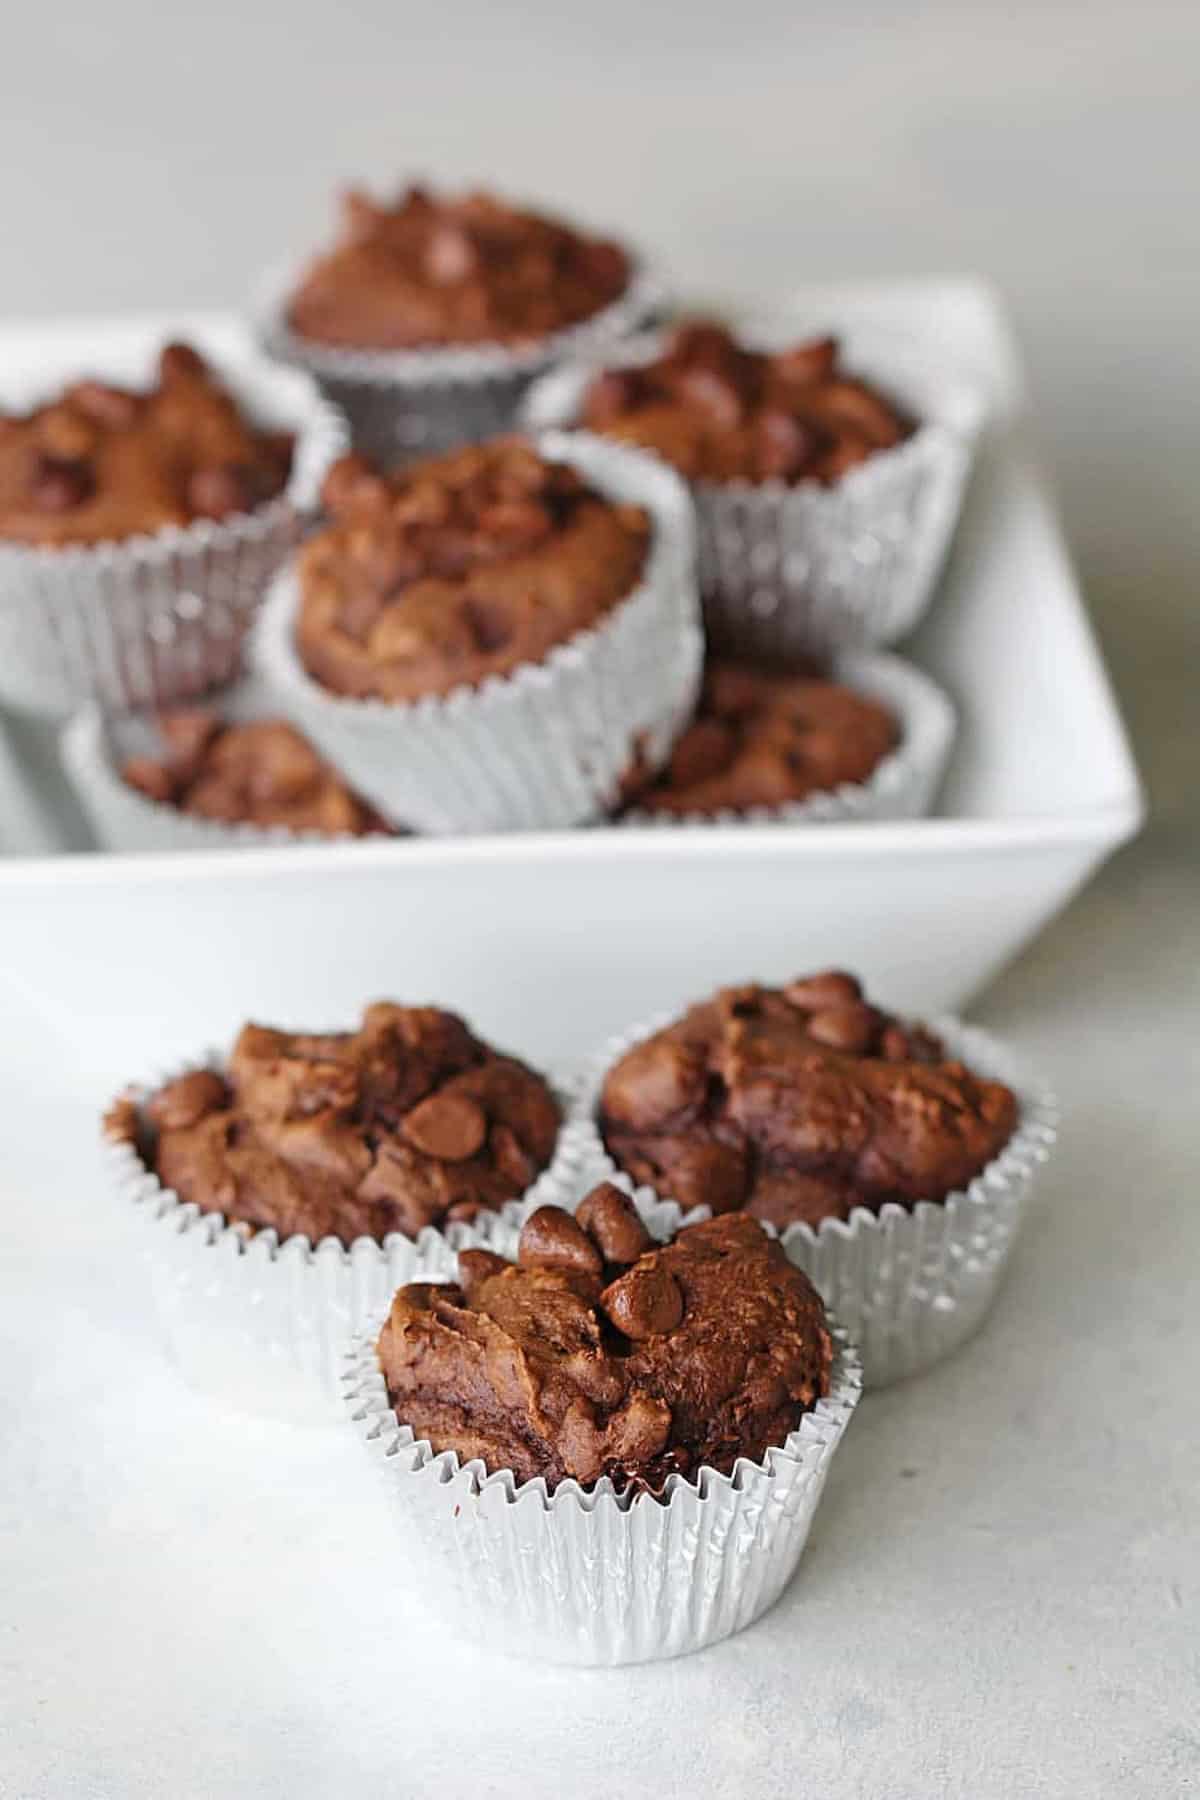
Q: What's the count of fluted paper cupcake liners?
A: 9